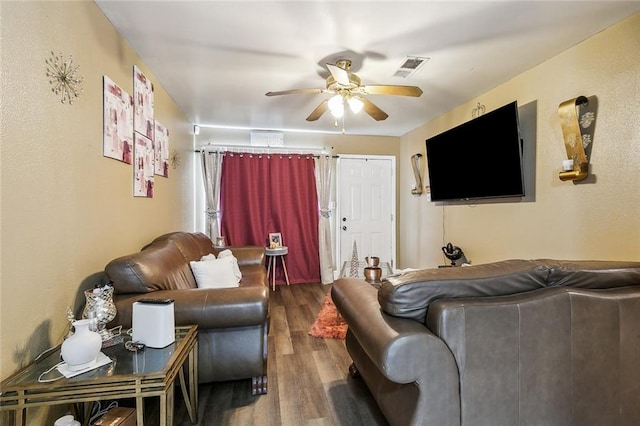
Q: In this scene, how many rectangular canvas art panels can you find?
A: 4